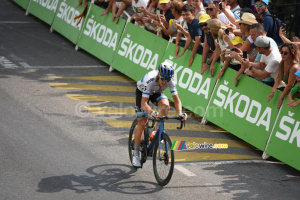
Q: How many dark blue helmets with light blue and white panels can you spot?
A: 1